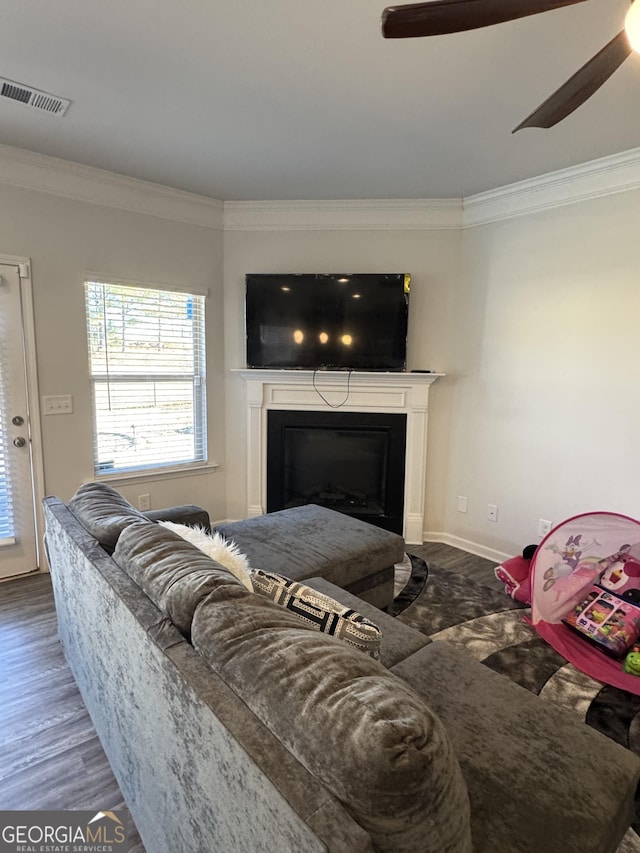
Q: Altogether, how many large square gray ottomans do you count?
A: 1